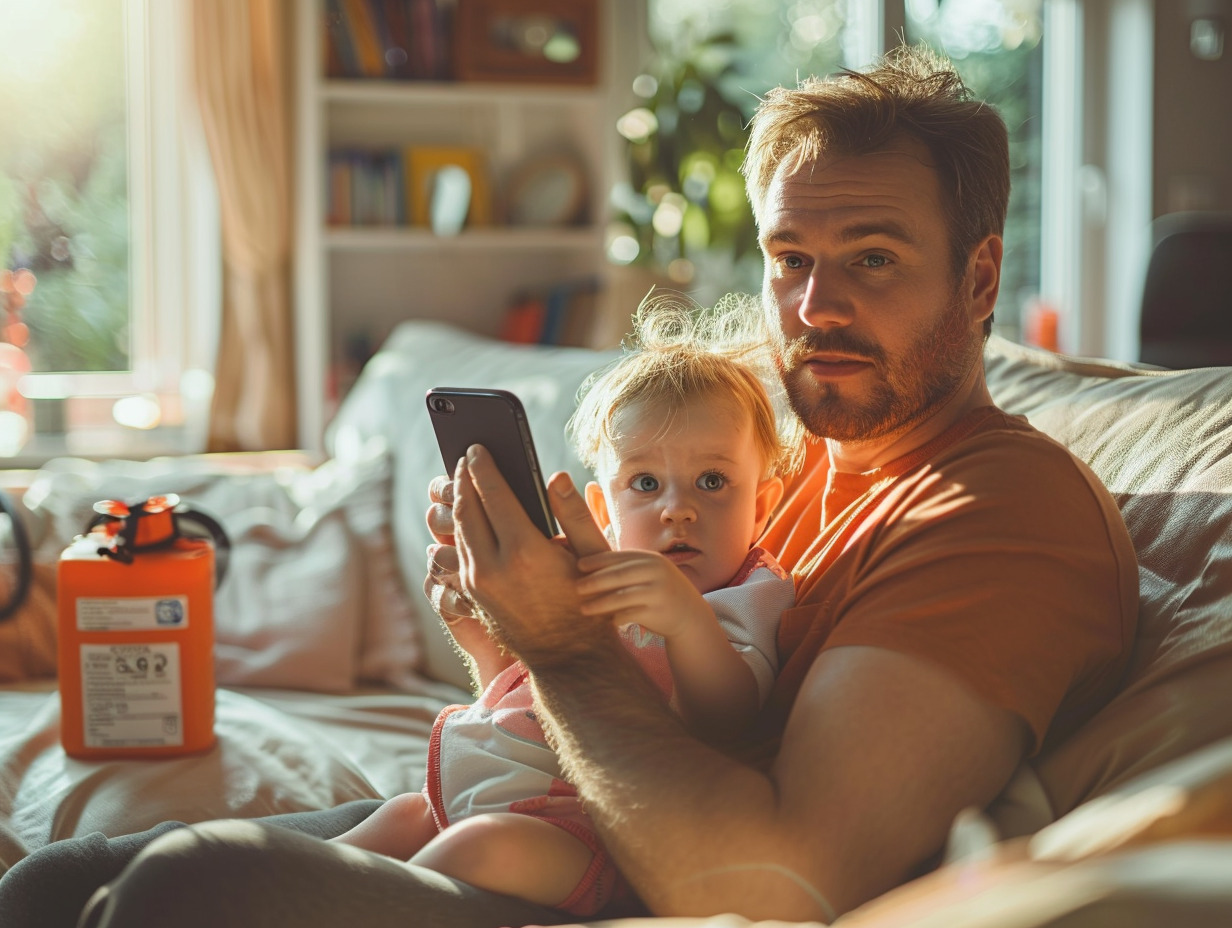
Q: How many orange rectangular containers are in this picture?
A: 1